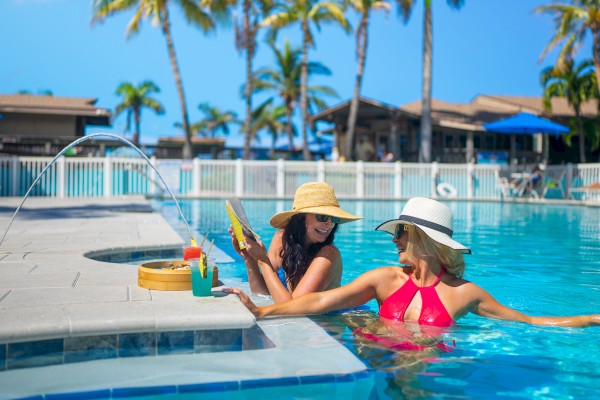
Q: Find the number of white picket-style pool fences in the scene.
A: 1